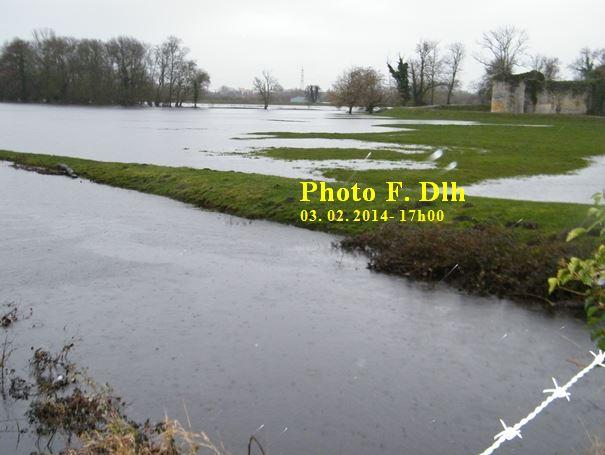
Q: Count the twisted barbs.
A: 3